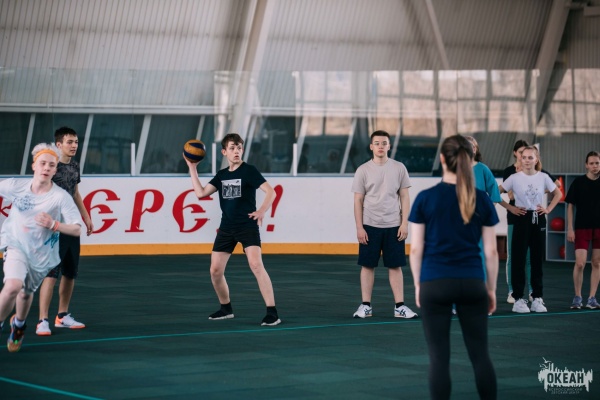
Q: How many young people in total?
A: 9